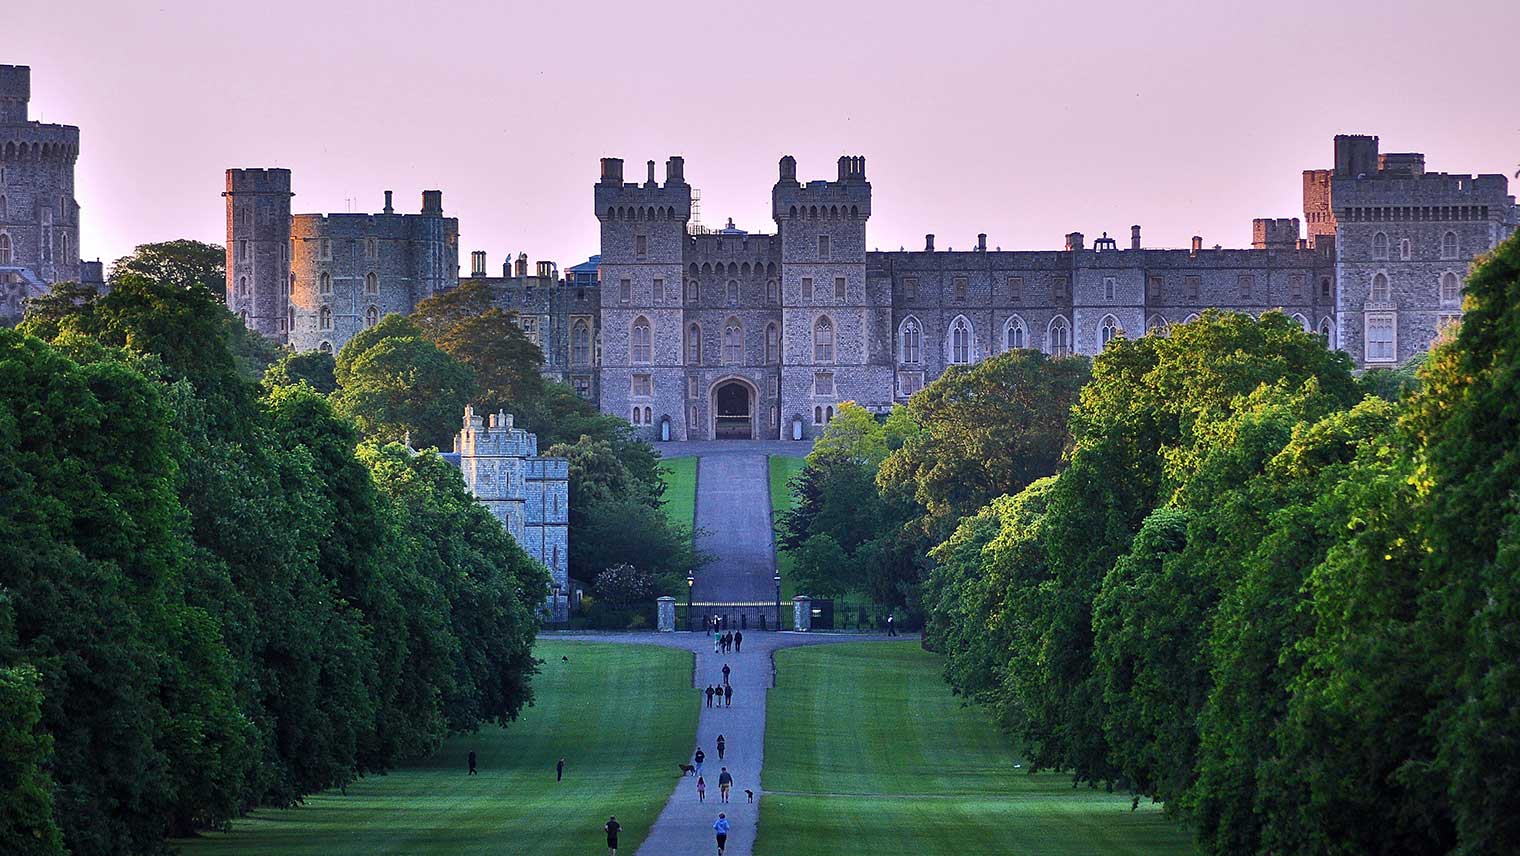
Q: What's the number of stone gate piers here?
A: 2